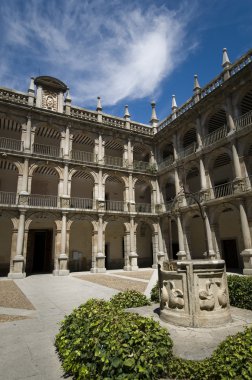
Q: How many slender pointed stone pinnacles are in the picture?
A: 8